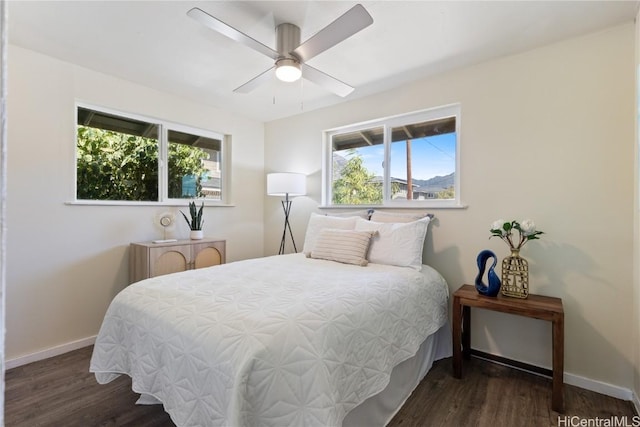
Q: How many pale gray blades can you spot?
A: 4